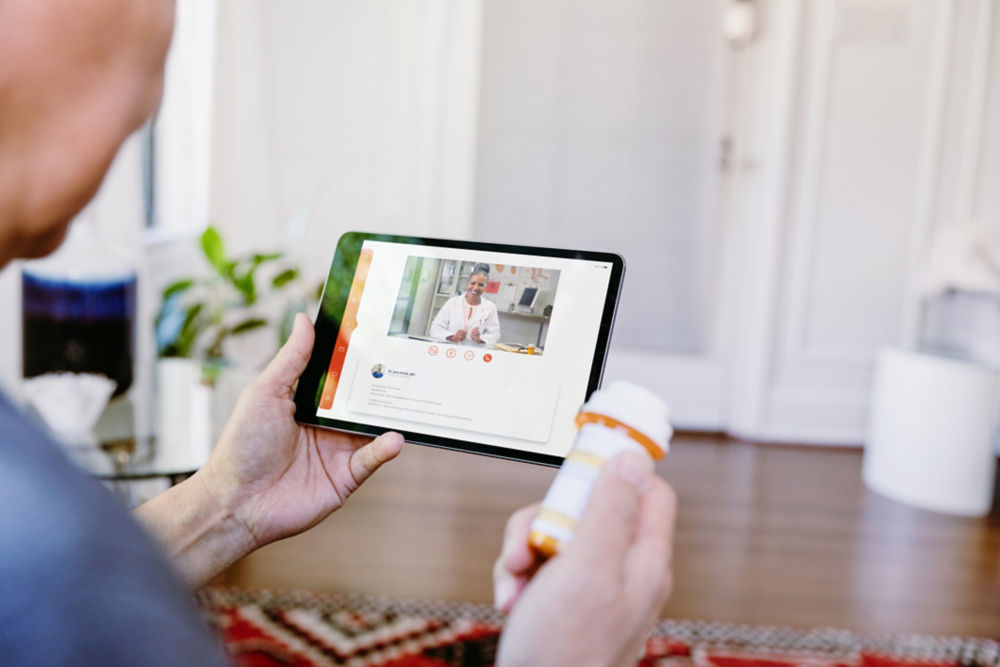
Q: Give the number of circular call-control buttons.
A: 4